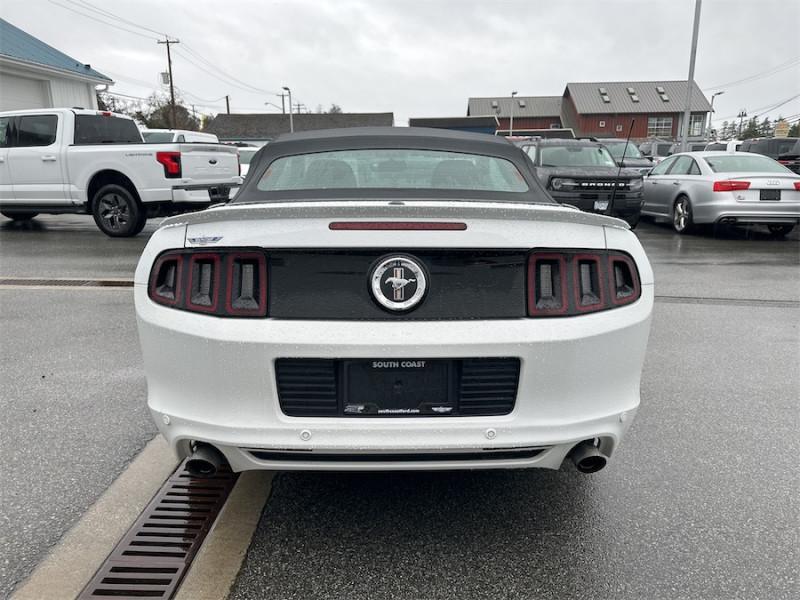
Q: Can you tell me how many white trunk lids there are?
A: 1